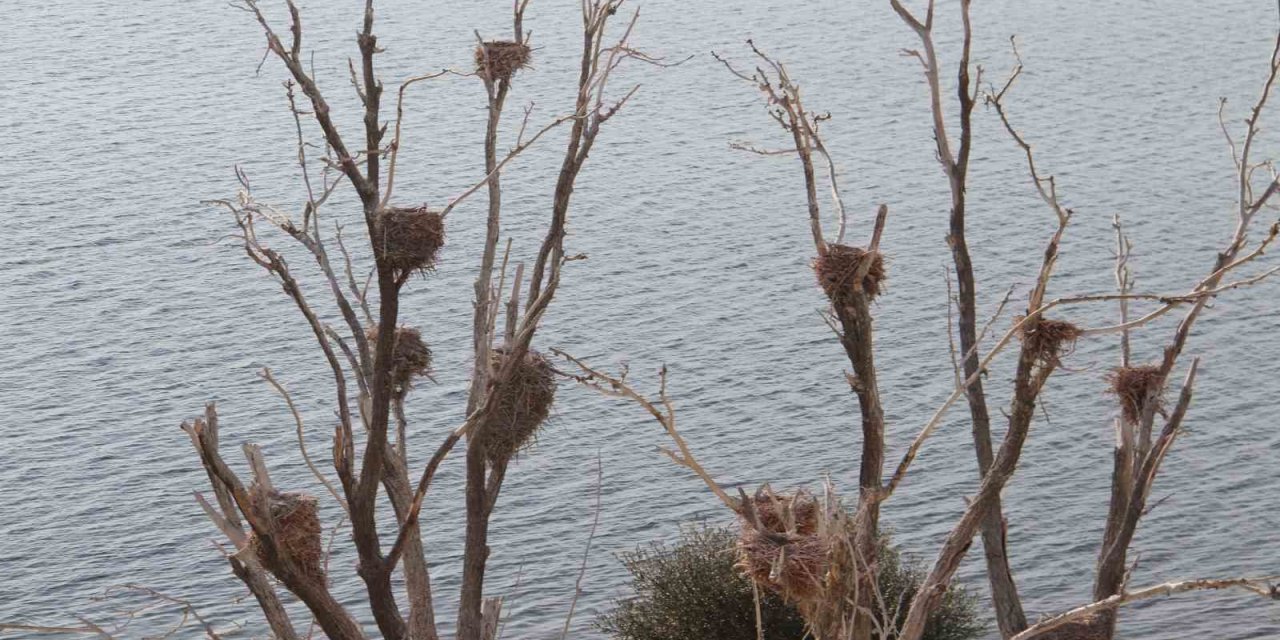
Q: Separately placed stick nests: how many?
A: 9